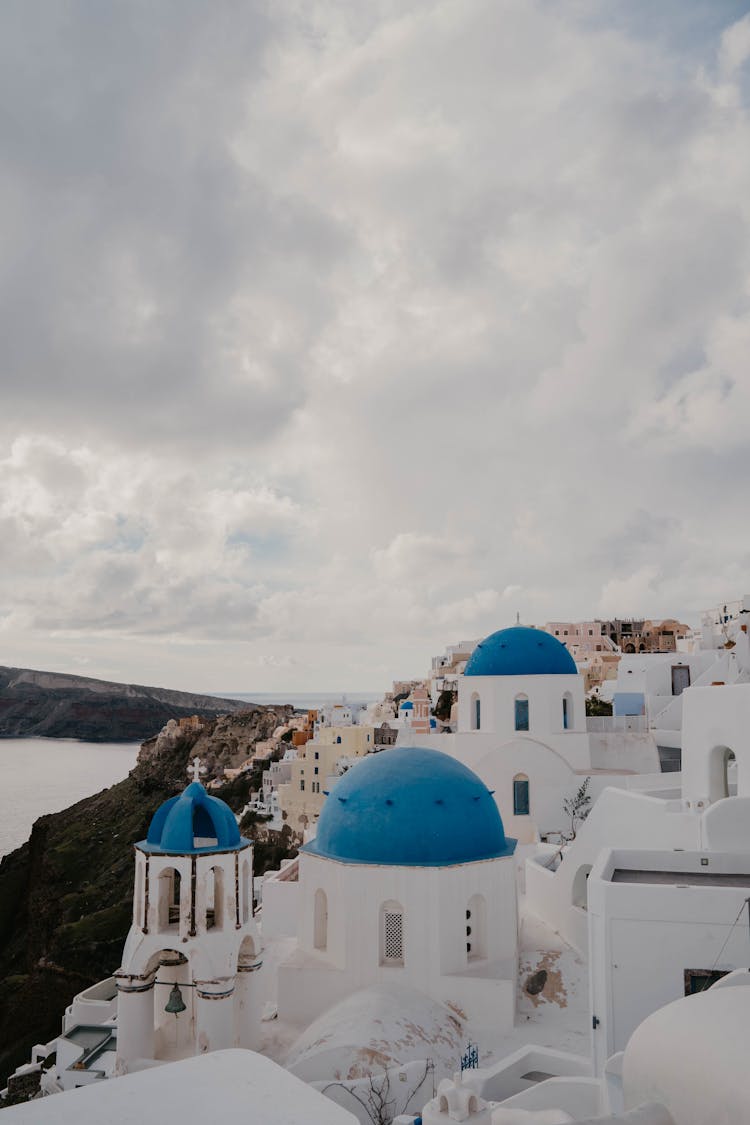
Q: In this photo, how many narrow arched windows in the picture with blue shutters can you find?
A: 4